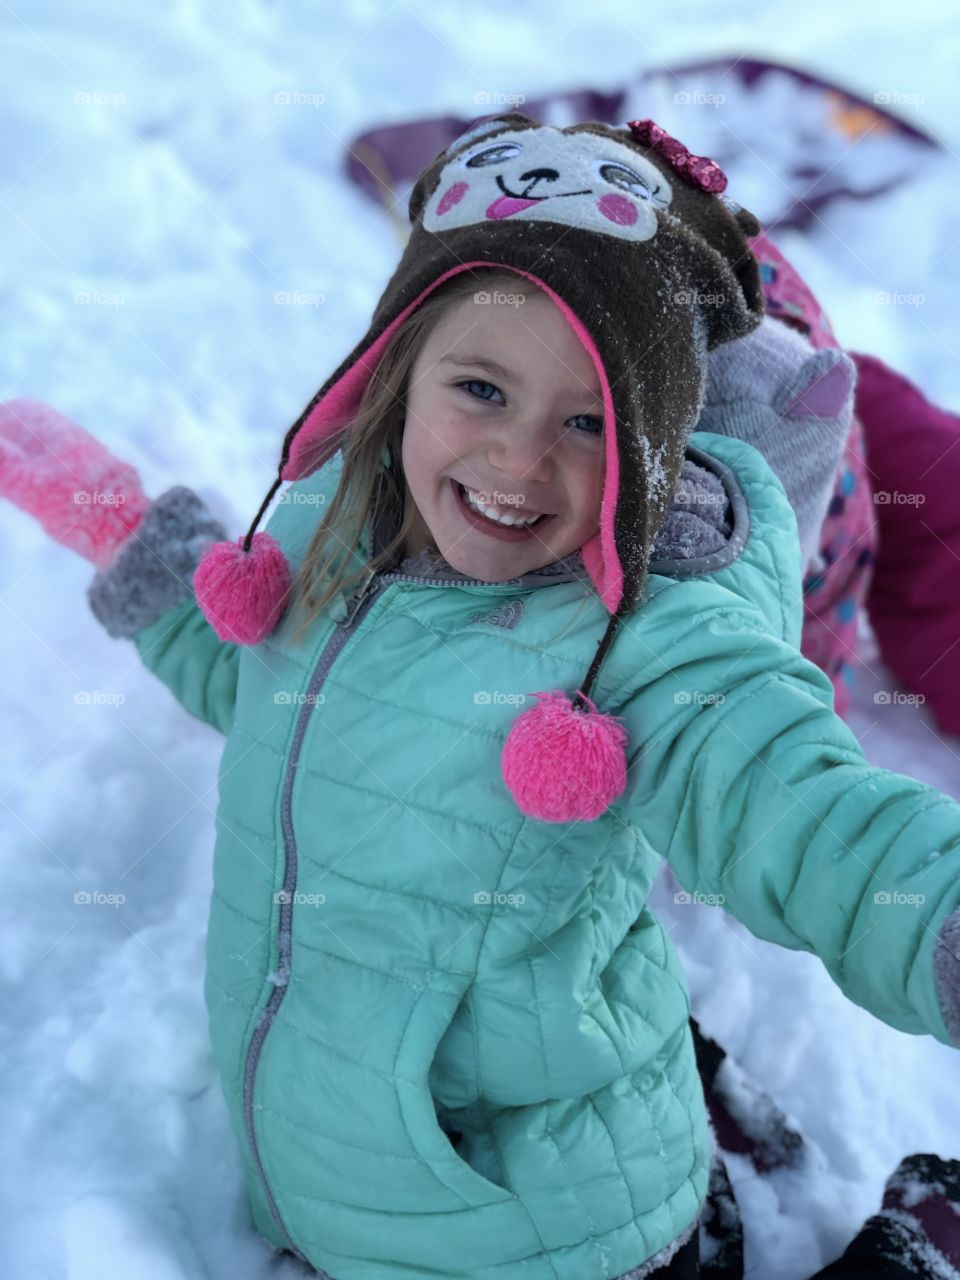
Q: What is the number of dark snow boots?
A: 2